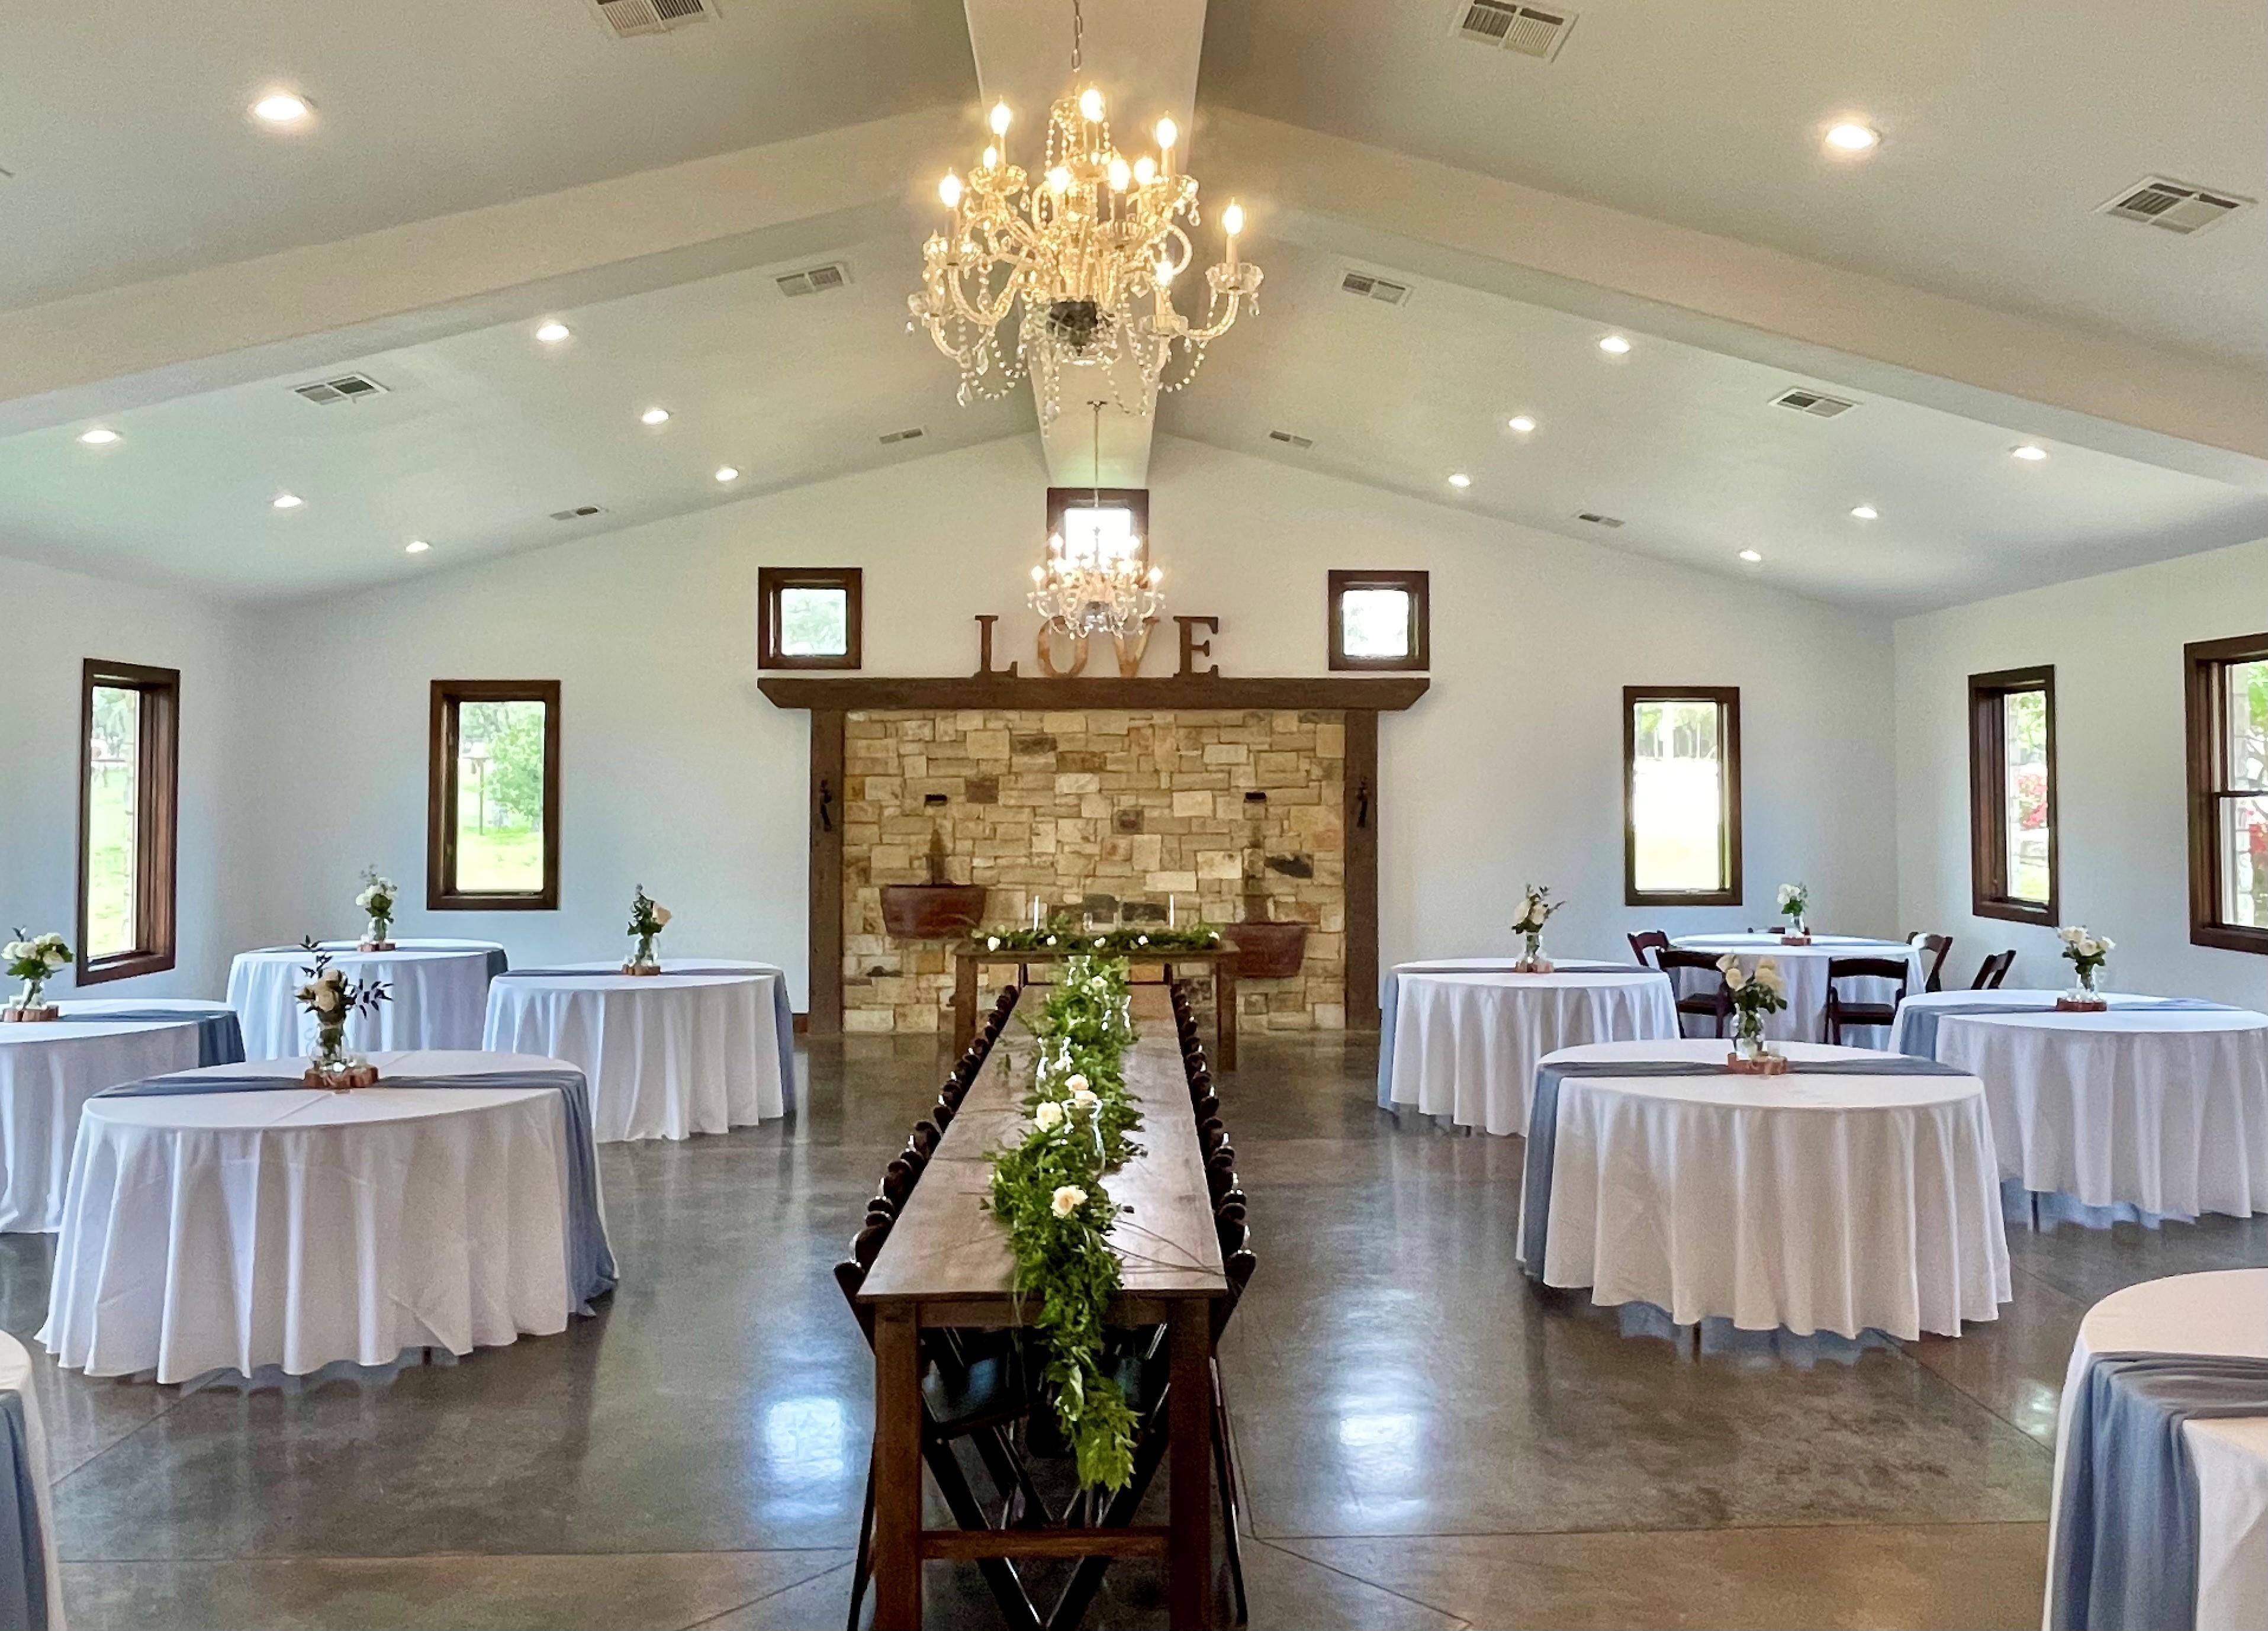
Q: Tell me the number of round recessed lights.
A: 14